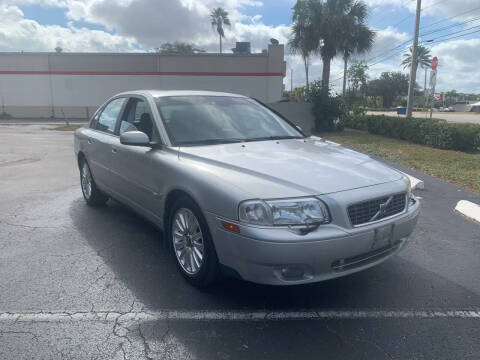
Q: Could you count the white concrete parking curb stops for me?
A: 2